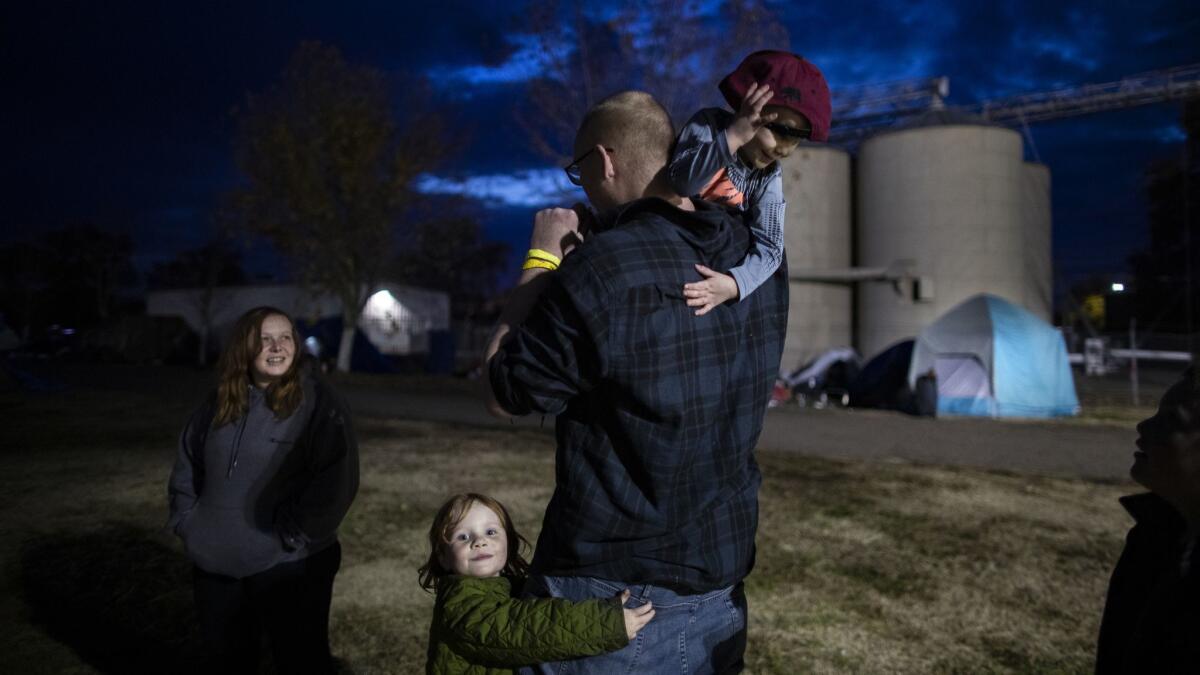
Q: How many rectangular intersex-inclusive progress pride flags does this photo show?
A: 0